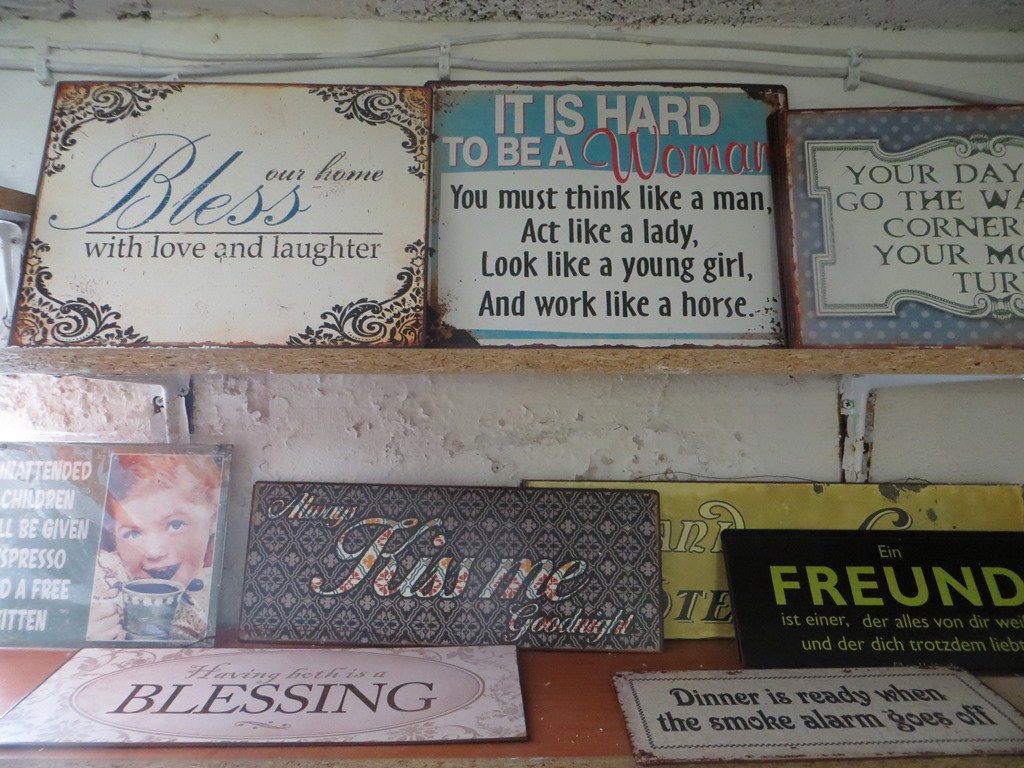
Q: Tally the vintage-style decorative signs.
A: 9